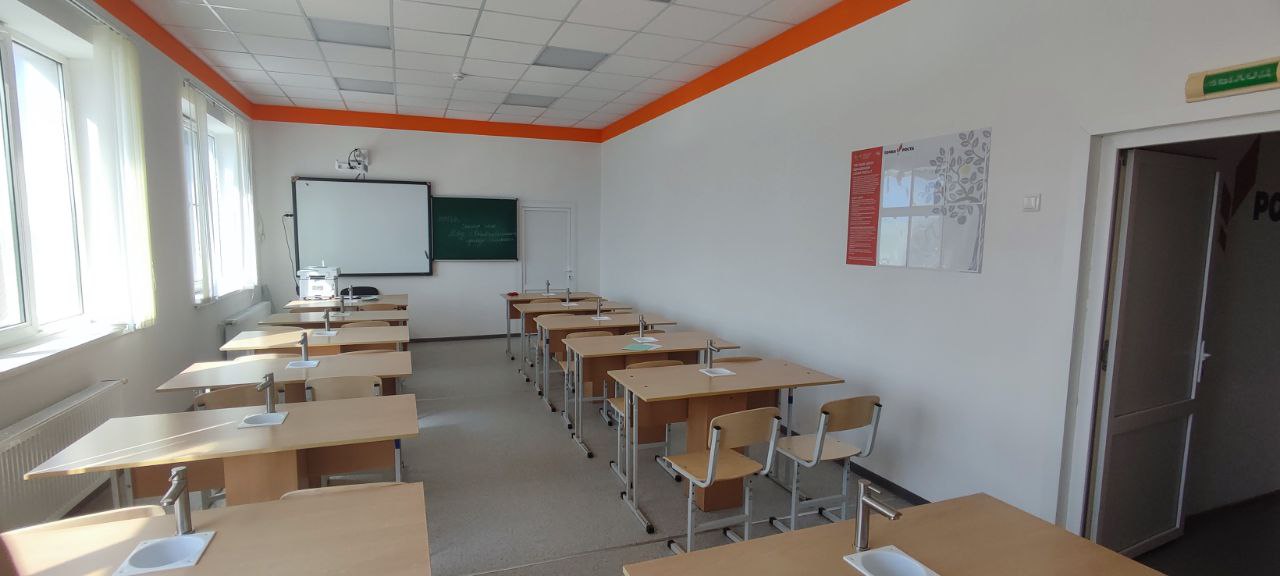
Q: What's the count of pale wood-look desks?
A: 12